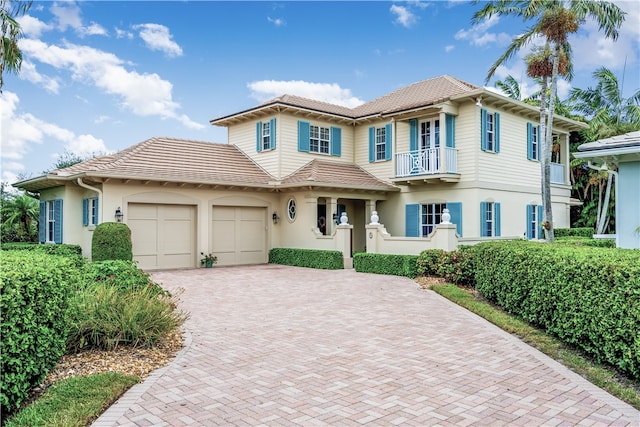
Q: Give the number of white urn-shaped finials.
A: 3